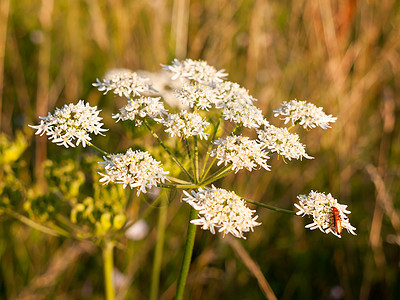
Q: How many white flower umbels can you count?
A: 14